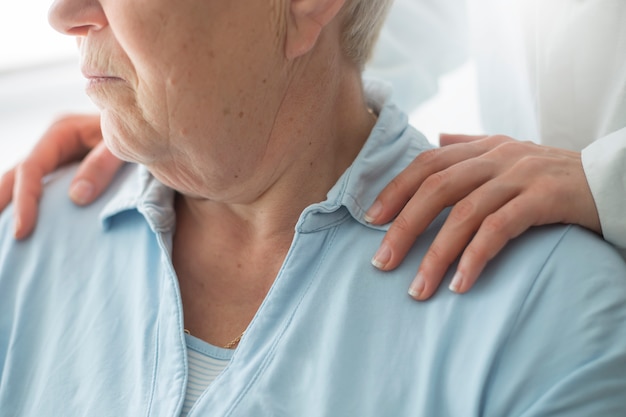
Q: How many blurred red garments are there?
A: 0